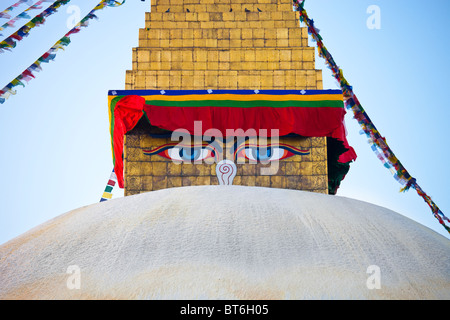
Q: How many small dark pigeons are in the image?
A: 5